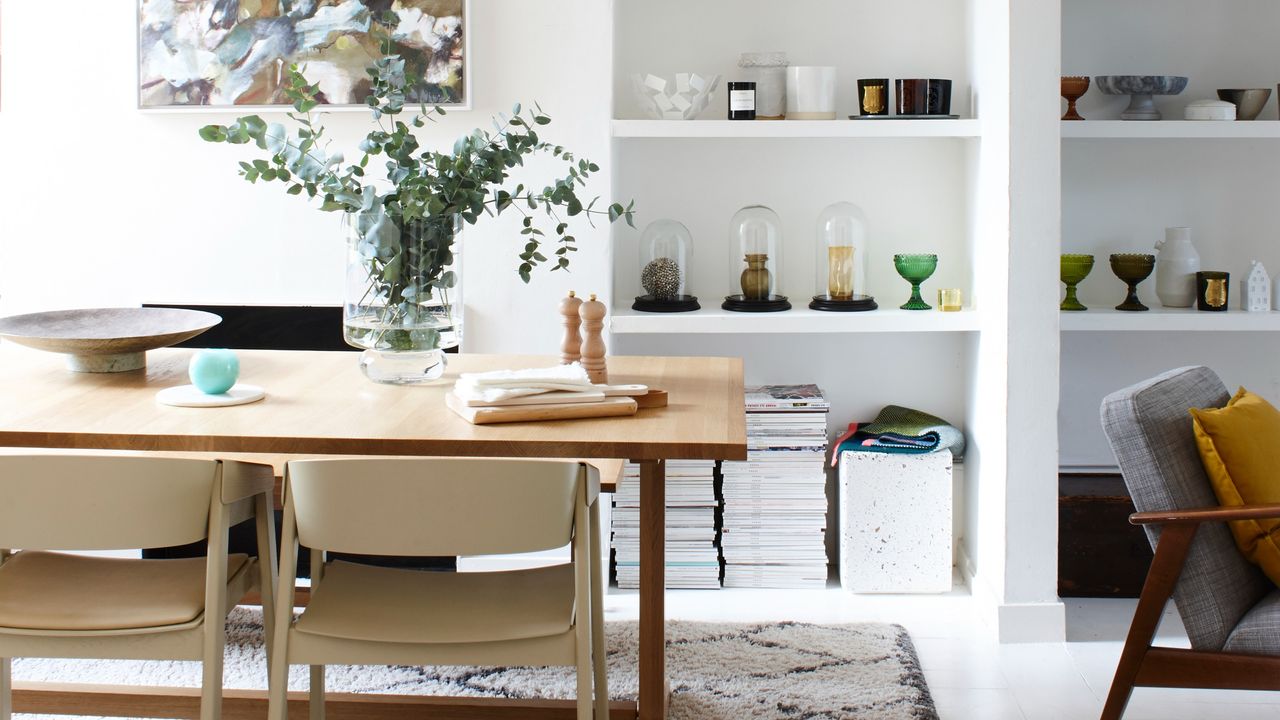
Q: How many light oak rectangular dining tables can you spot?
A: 1